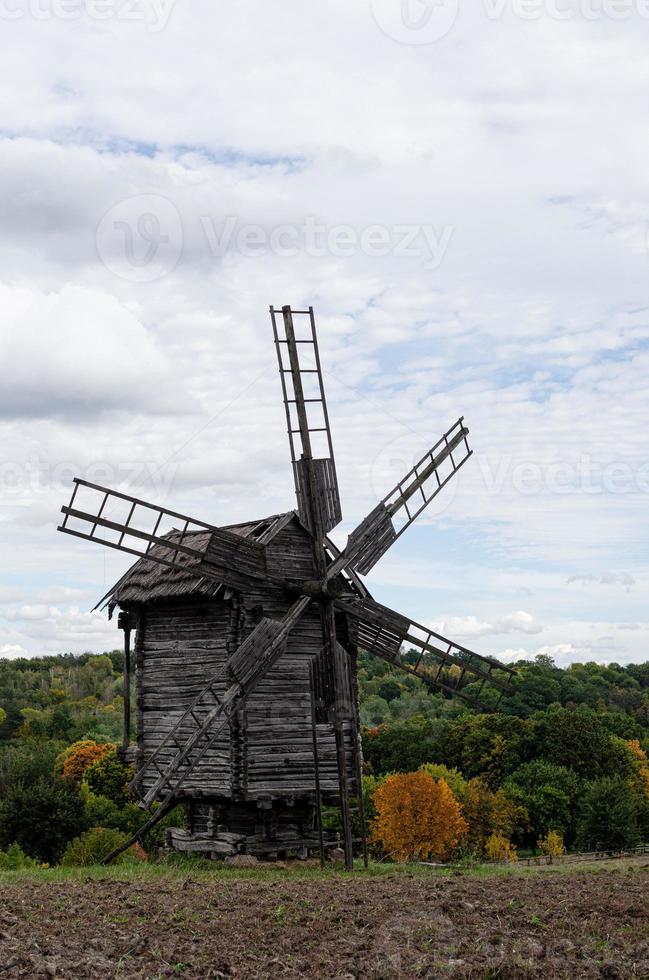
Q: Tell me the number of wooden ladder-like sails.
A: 6